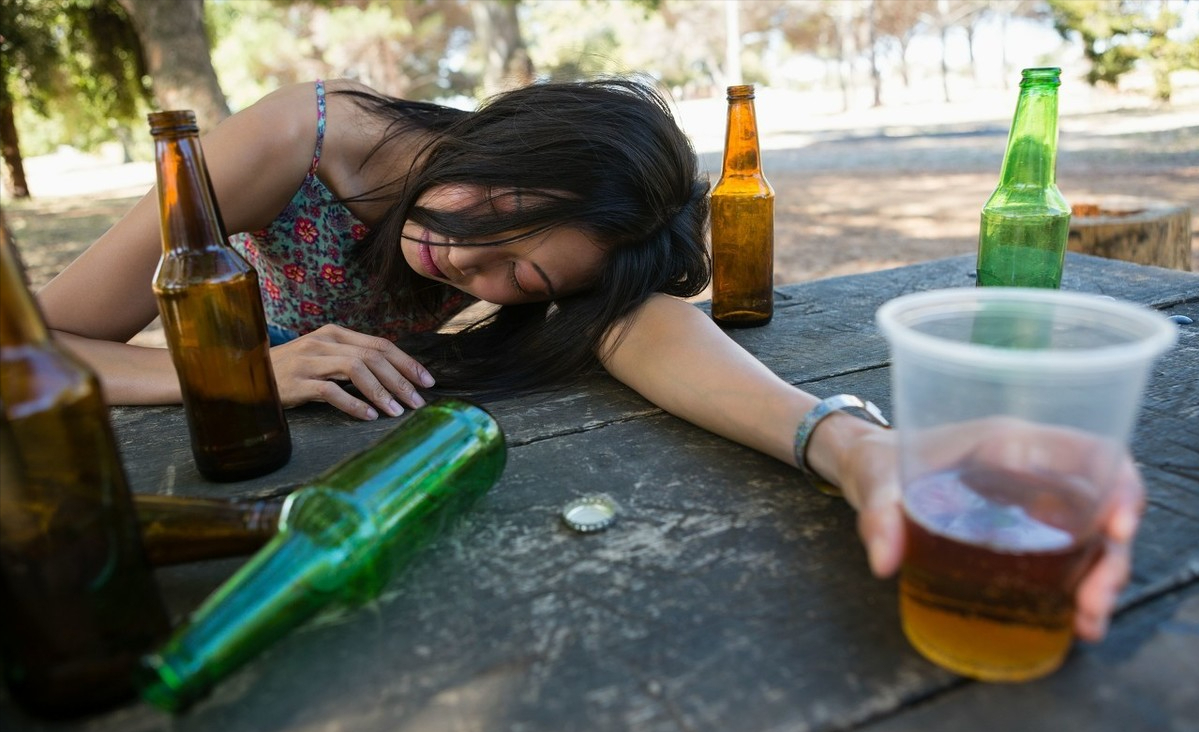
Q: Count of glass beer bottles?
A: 6